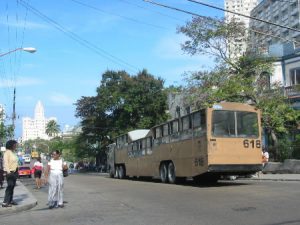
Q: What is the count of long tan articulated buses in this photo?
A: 1